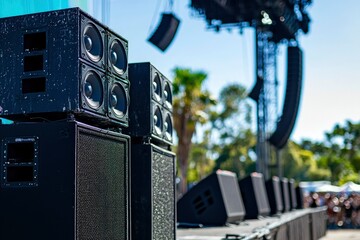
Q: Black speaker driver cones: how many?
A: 8